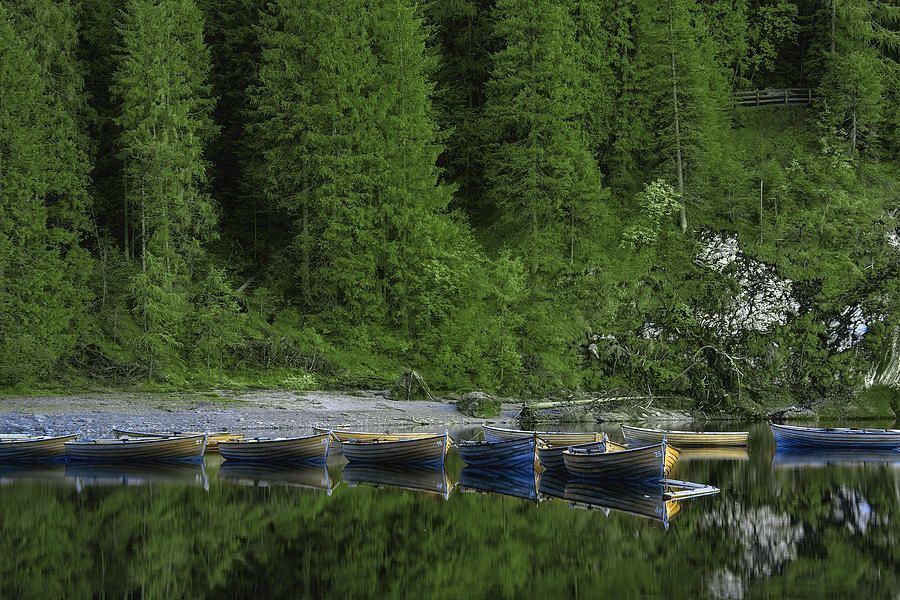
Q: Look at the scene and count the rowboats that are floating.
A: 12